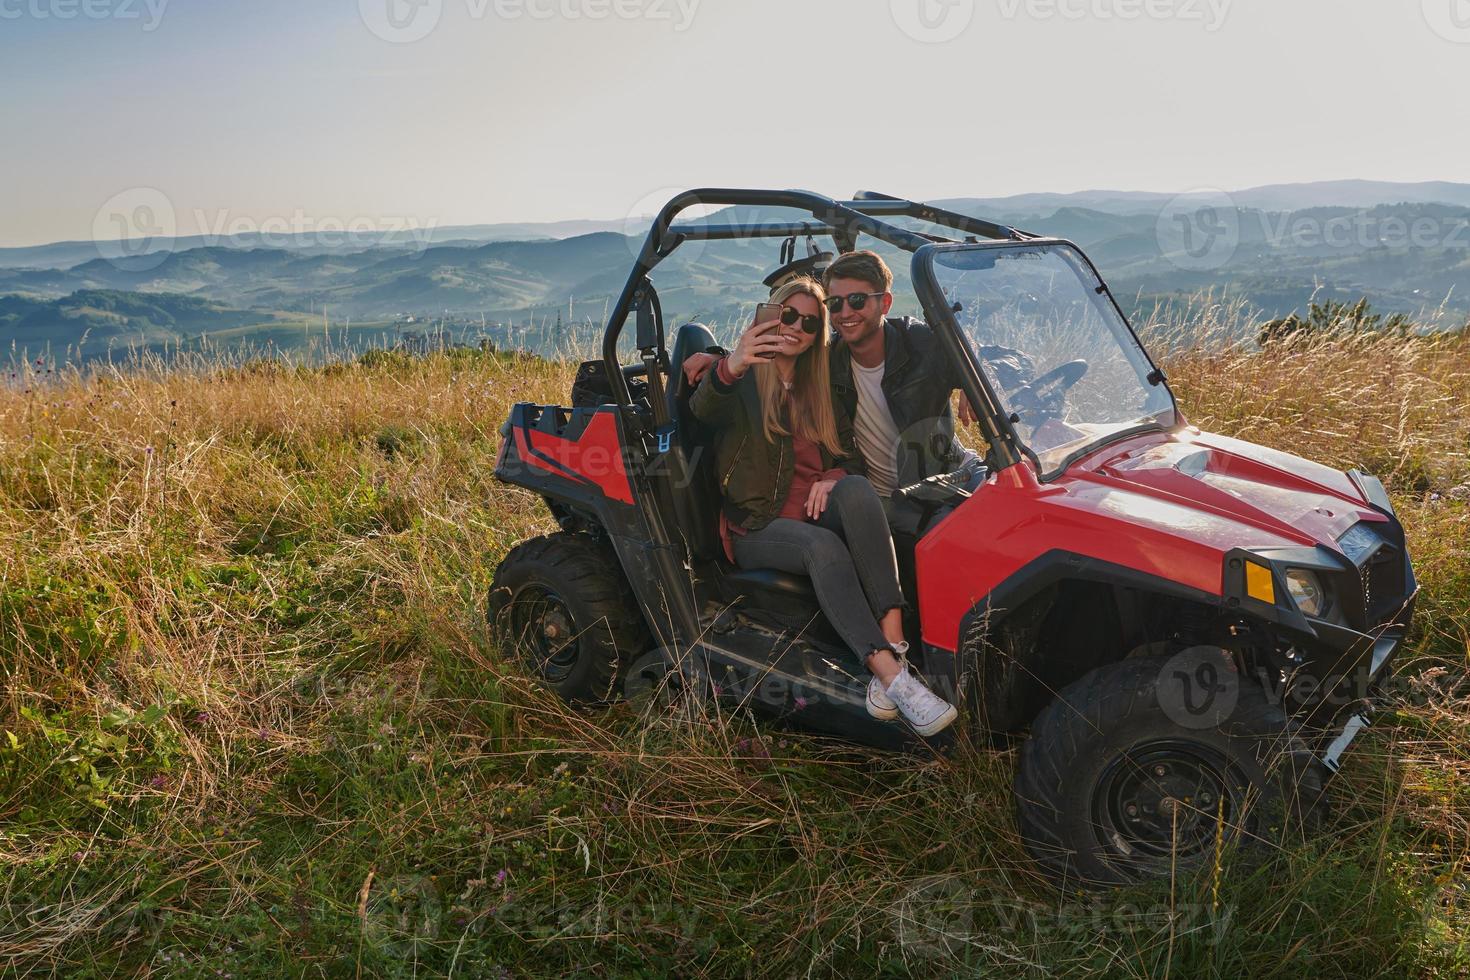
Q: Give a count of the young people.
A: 2